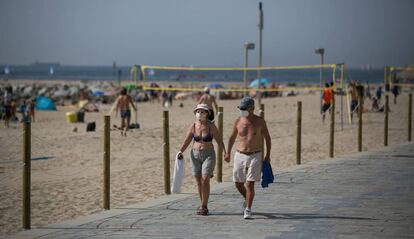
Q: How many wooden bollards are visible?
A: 10